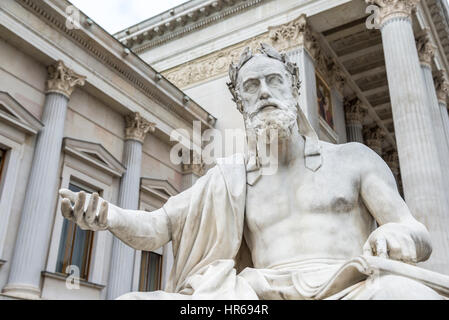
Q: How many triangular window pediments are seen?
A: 3